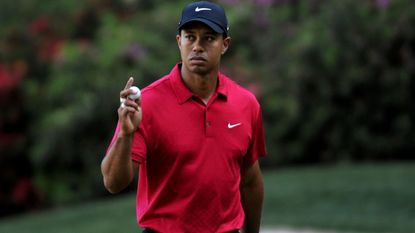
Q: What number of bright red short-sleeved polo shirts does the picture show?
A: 1